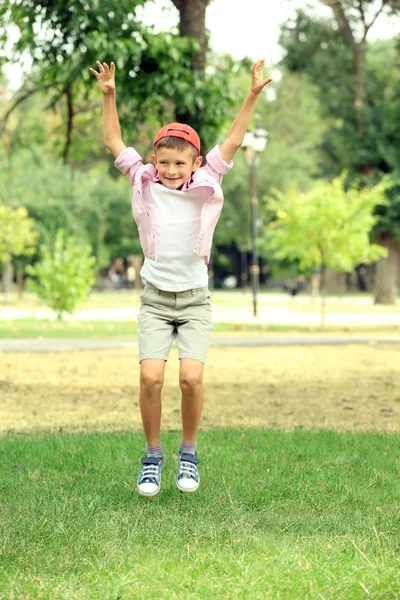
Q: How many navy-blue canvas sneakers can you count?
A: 2